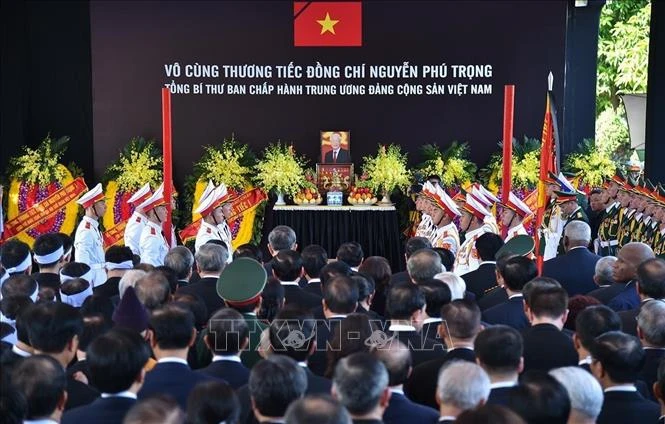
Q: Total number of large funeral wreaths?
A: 6